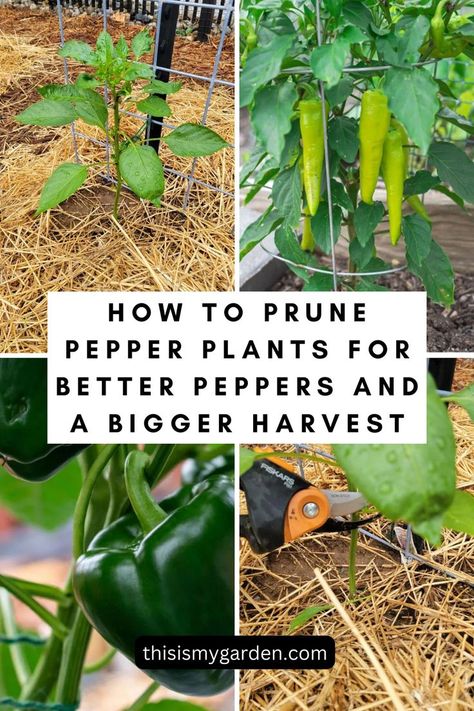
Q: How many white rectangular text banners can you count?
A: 1